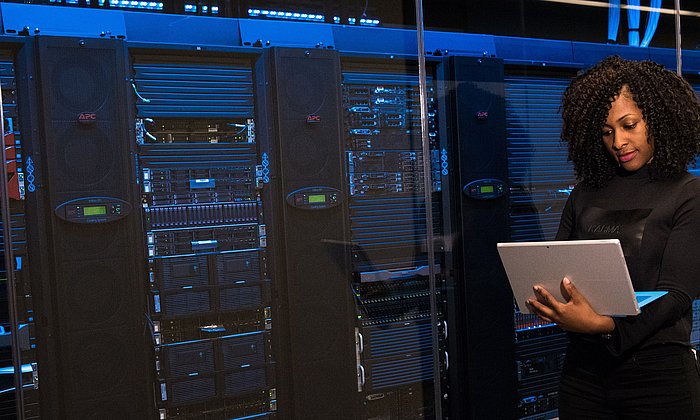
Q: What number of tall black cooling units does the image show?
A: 3